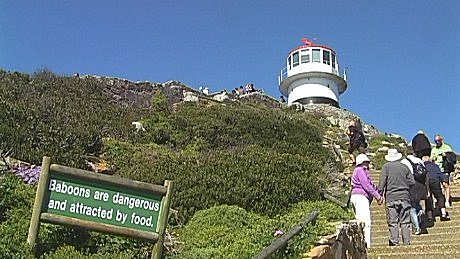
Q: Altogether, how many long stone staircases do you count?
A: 1